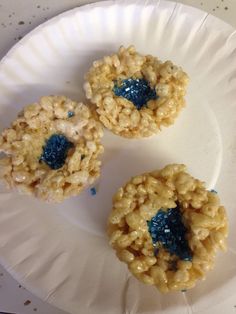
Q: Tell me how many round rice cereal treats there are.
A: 3